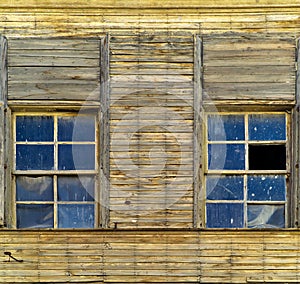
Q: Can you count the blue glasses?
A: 15